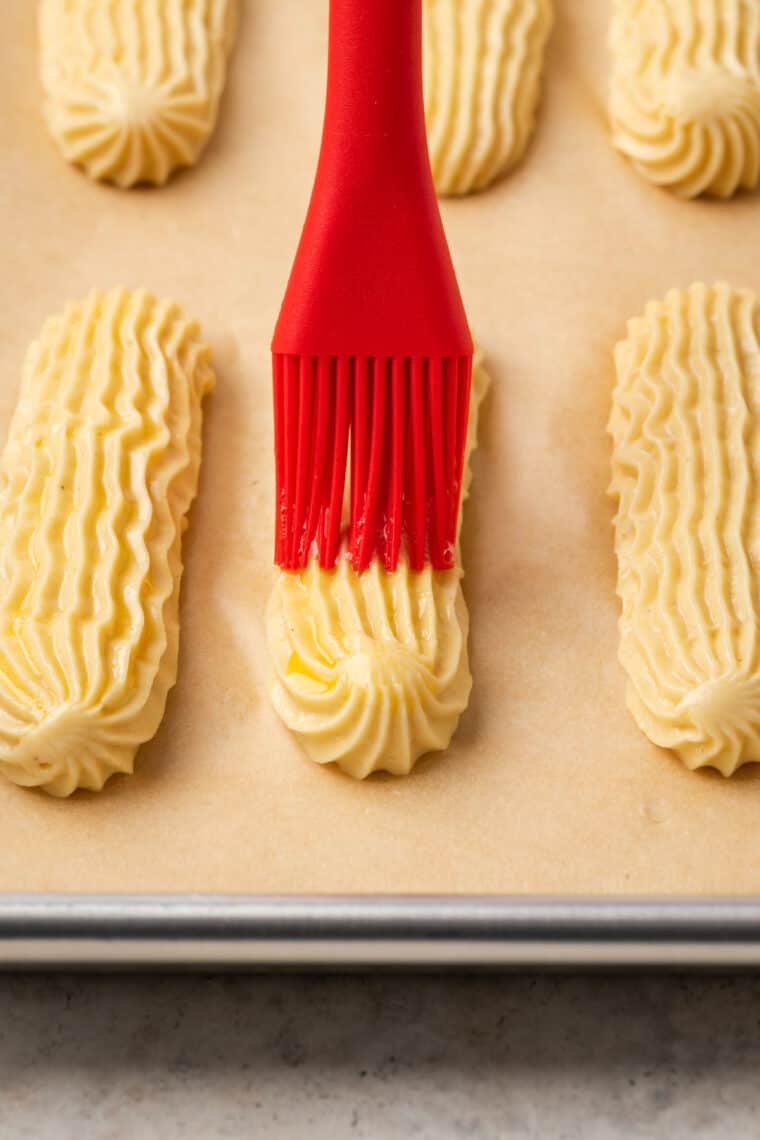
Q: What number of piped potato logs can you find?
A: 6